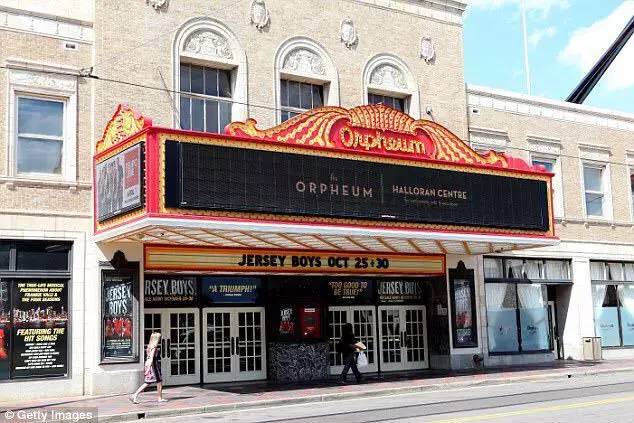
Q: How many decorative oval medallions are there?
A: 4